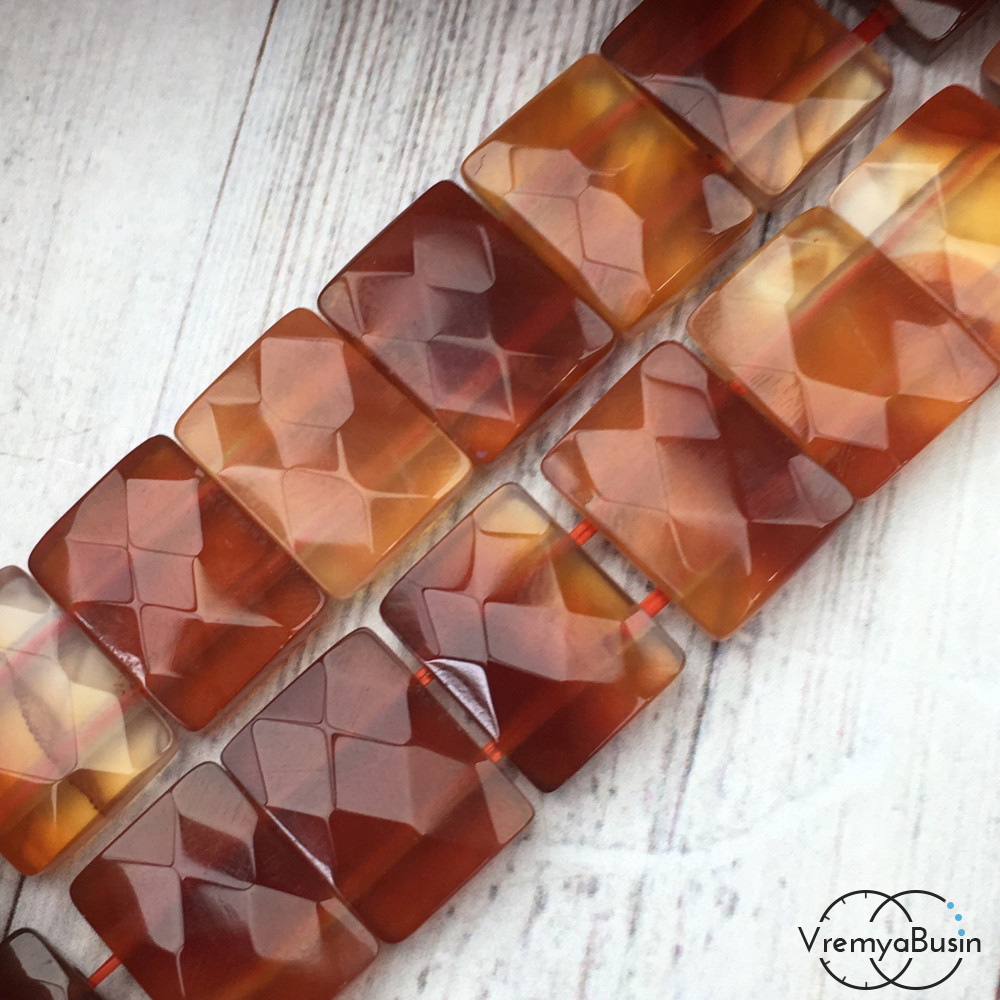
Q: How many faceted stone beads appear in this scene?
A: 15